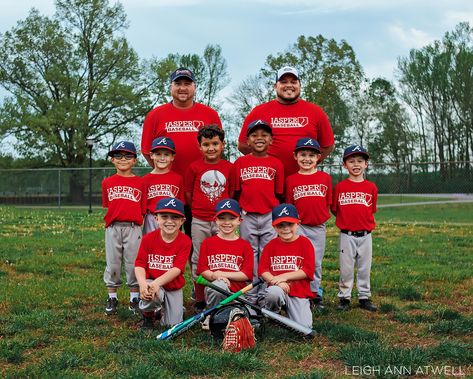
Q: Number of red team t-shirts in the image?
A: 10